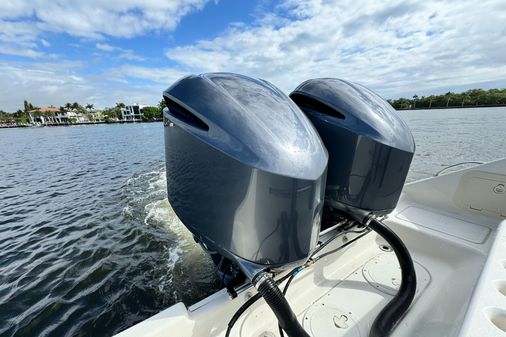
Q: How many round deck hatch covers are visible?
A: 2